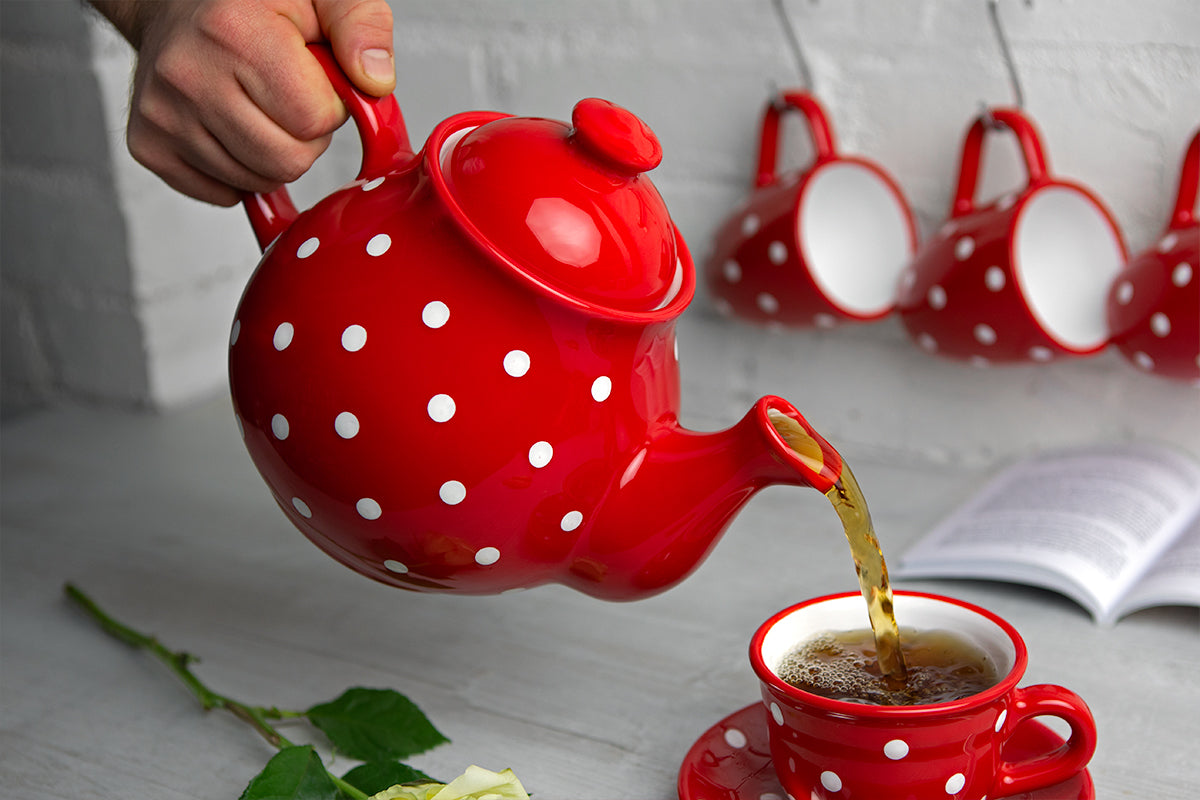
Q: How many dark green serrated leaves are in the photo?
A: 3